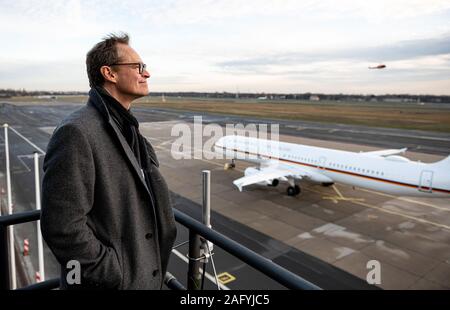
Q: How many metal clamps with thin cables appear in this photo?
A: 1